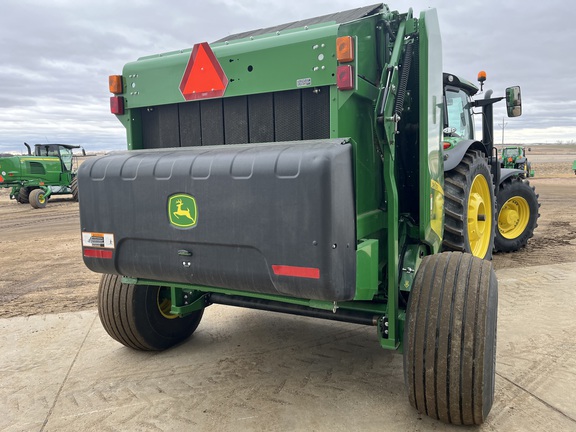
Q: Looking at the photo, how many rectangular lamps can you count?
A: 4